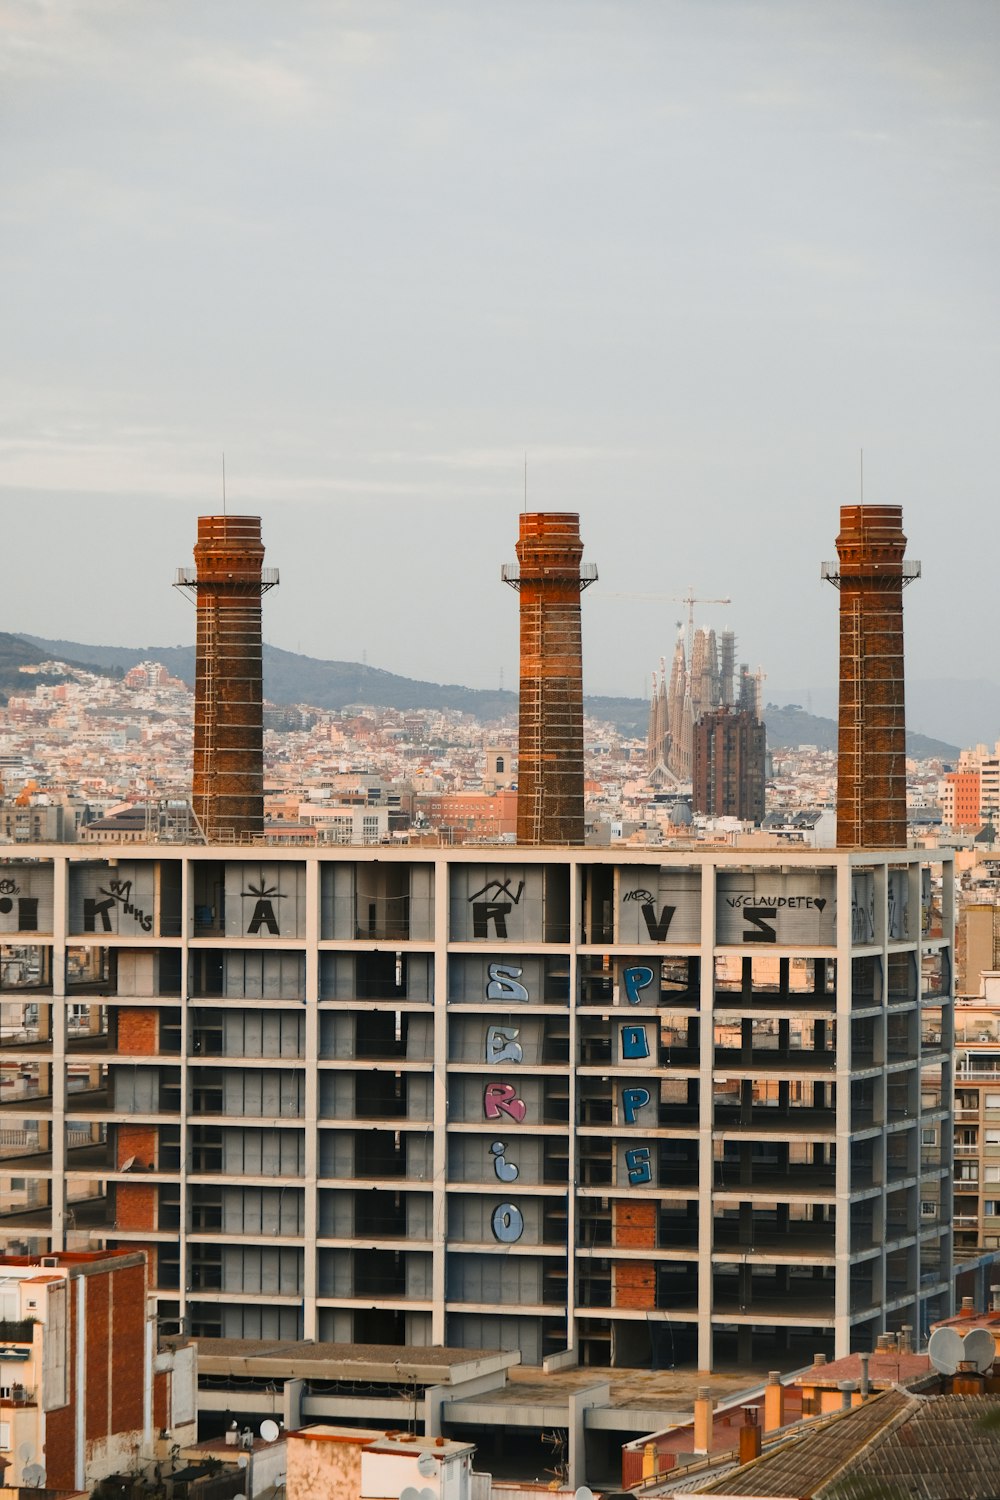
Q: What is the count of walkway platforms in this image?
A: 3